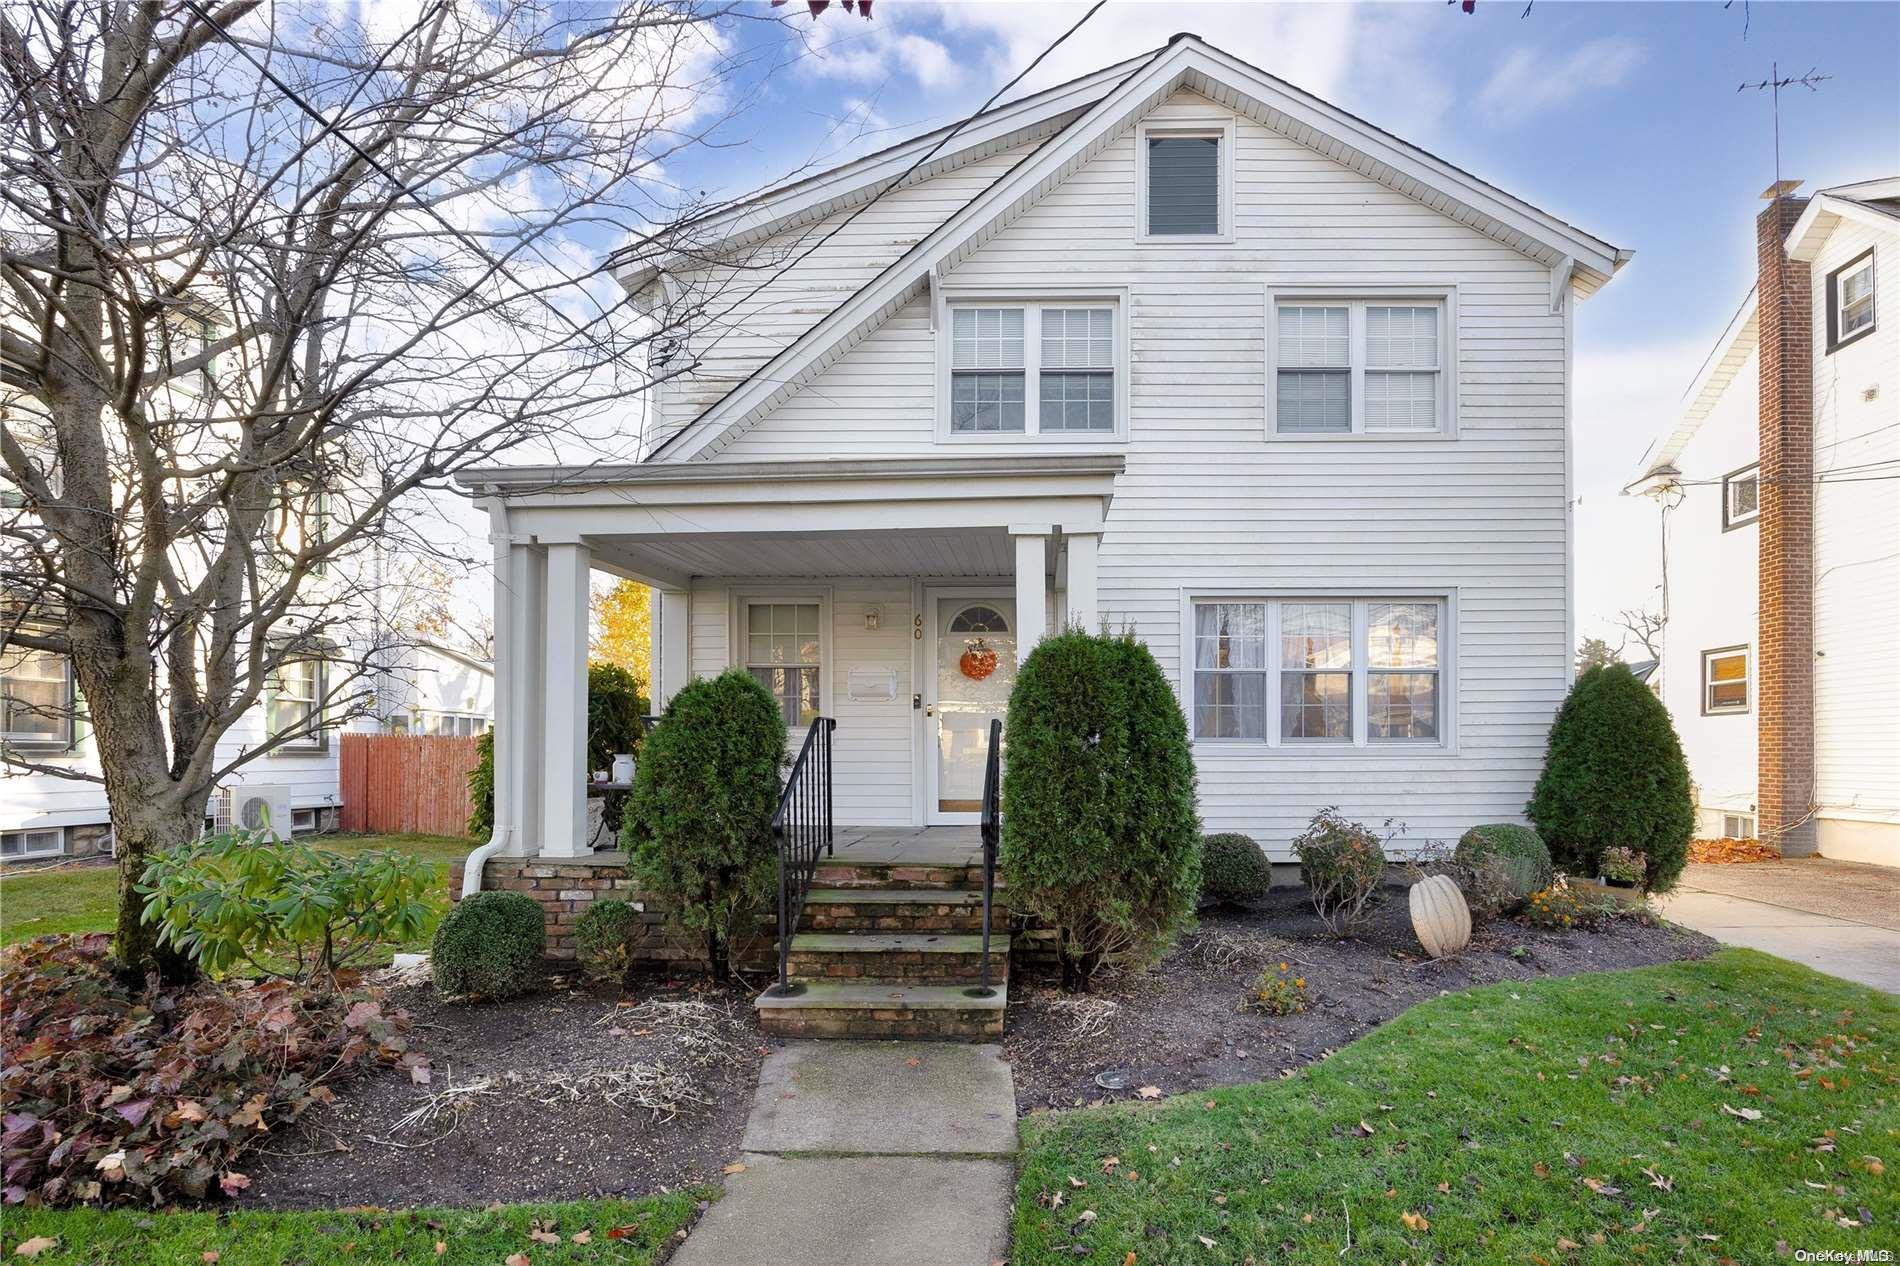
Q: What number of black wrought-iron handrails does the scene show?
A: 2